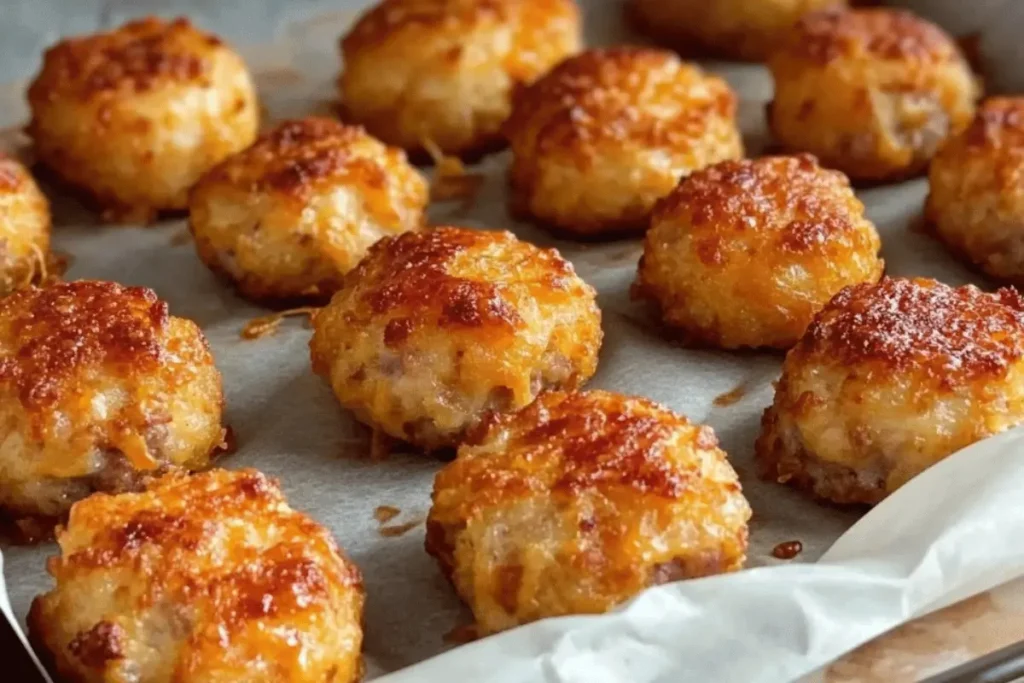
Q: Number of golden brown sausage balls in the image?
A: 14